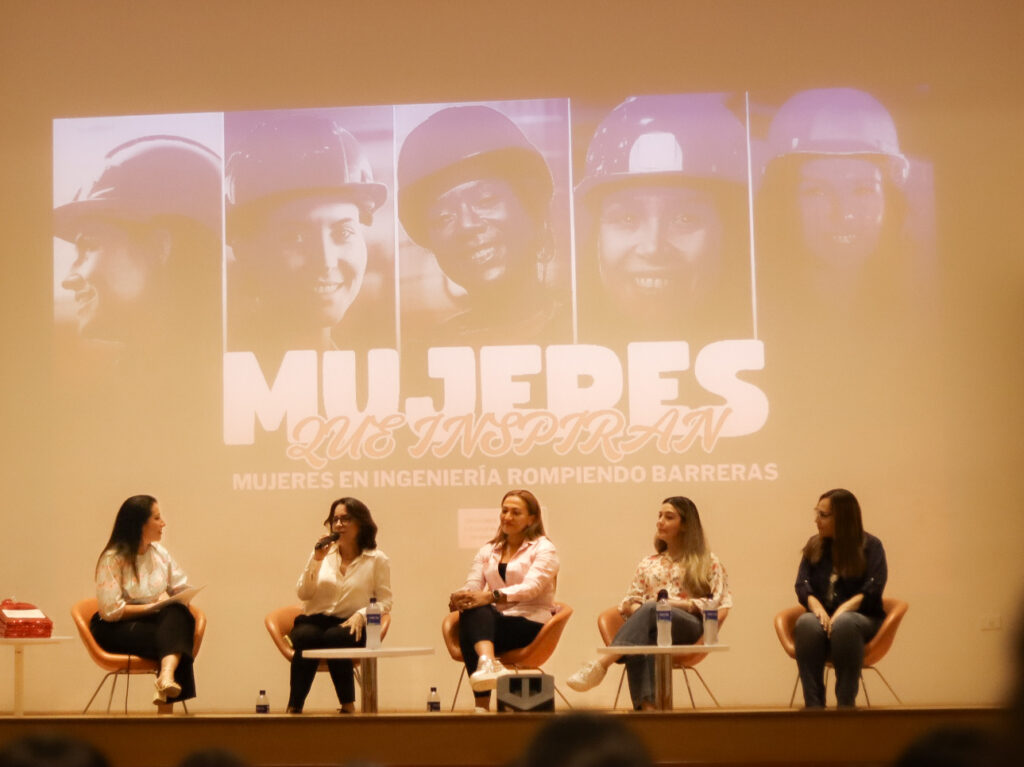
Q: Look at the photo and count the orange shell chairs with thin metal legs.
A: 5